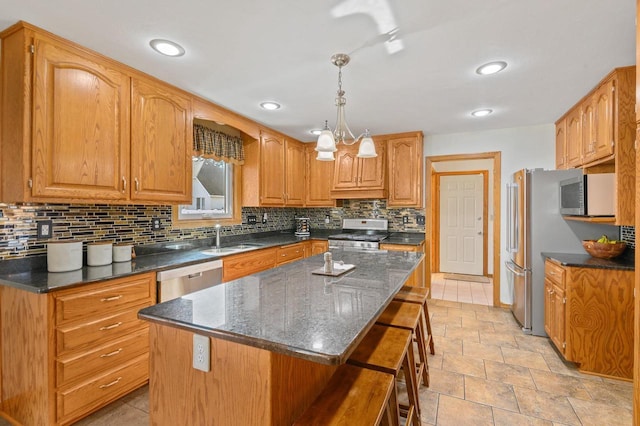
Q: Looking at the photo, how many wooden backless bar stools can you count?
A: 4